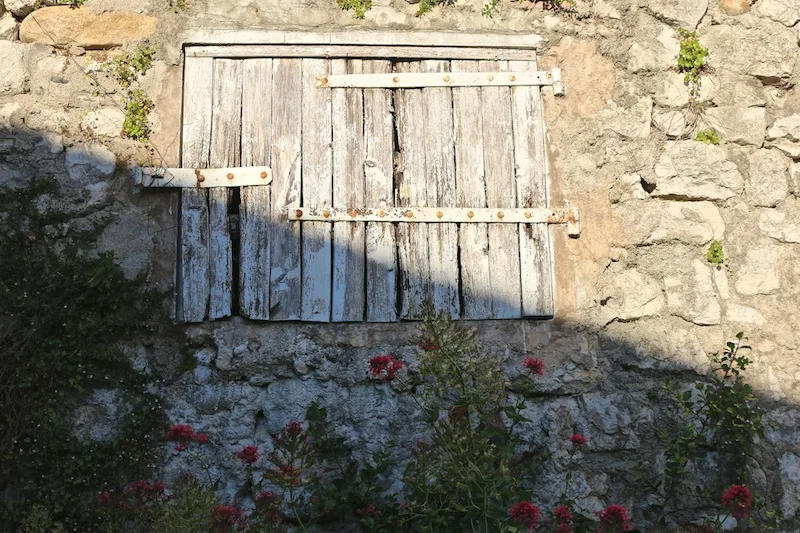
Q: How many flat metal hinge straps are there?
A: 3